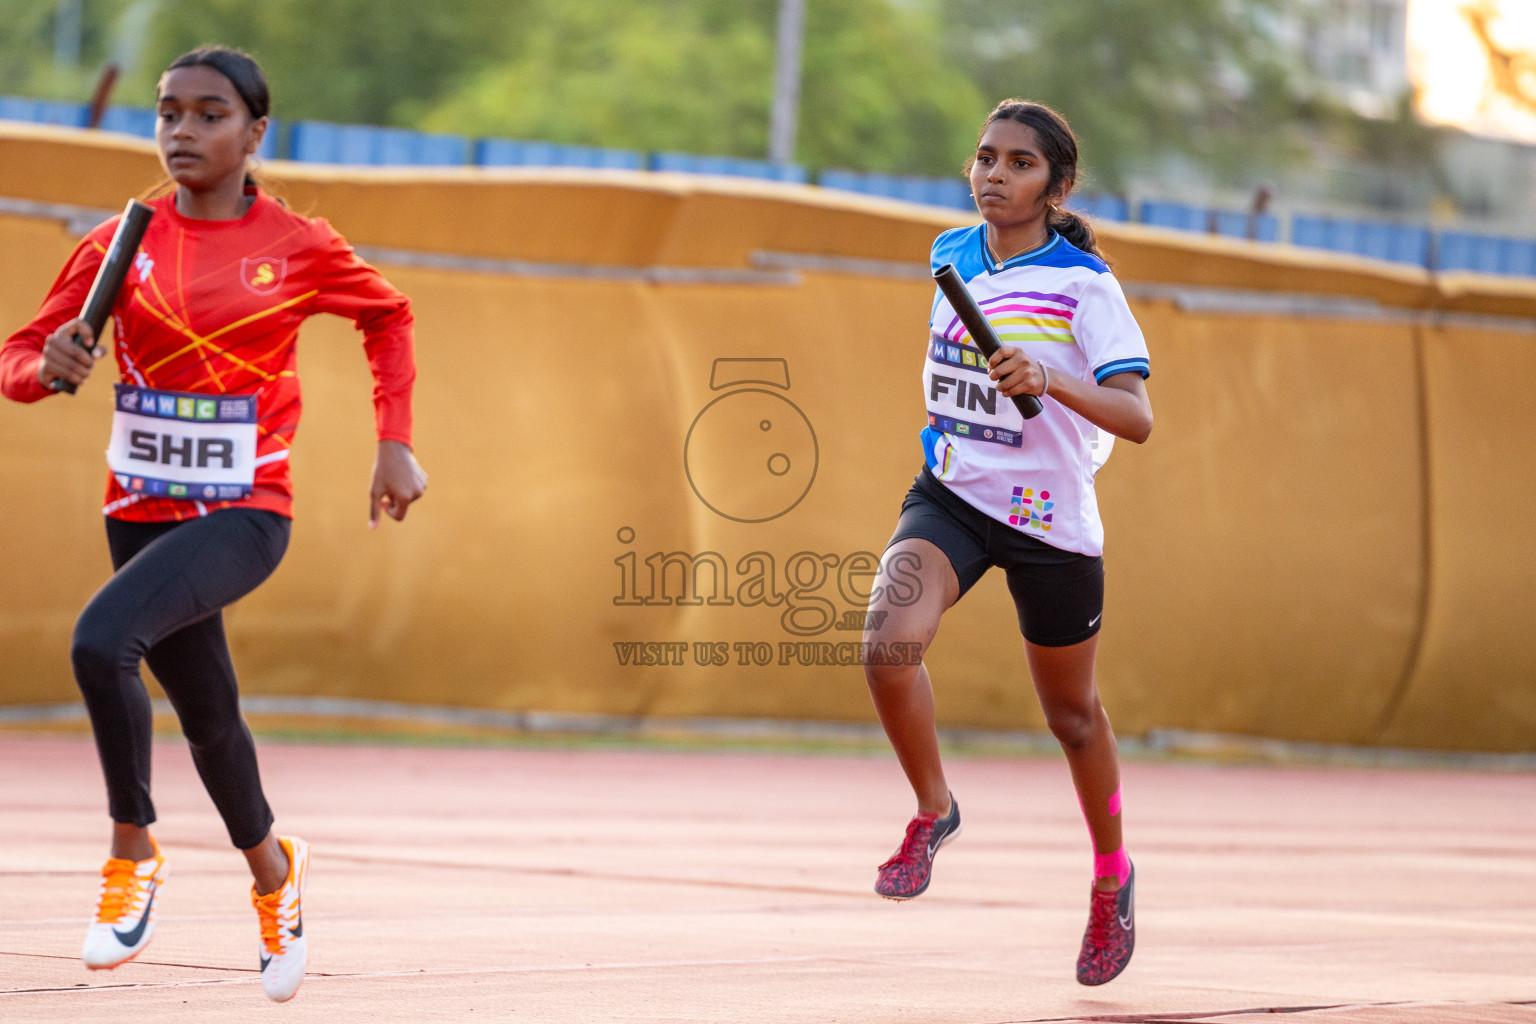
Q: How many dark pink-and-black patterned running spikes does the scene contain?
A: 2